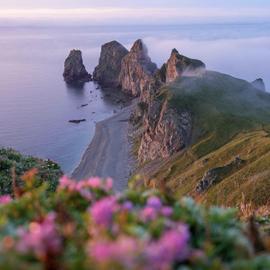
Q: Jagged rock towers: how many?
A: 4